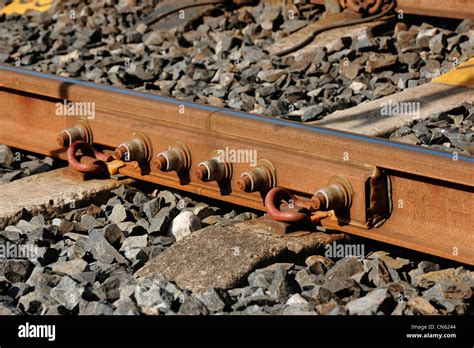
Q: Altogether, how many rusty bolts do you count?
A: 6